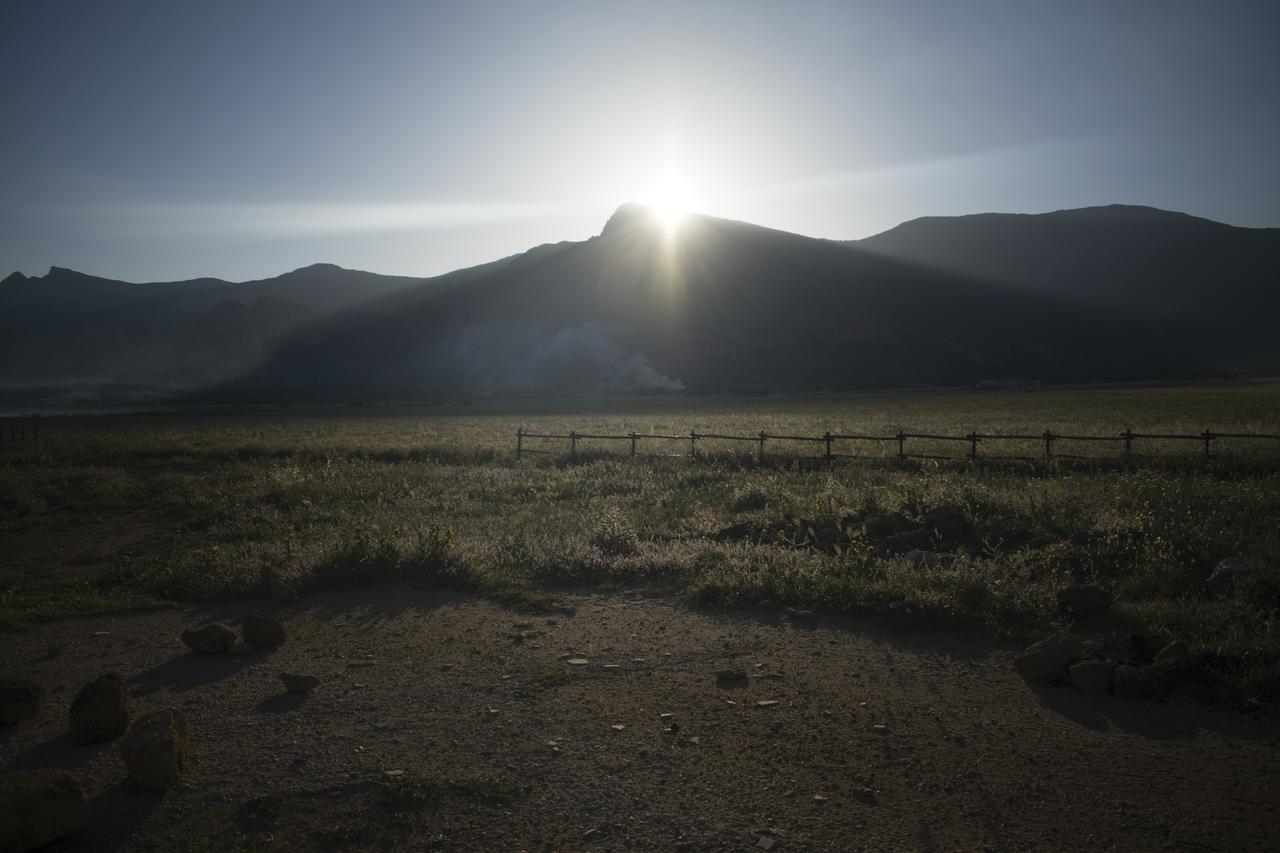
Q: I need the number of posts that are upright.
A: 11